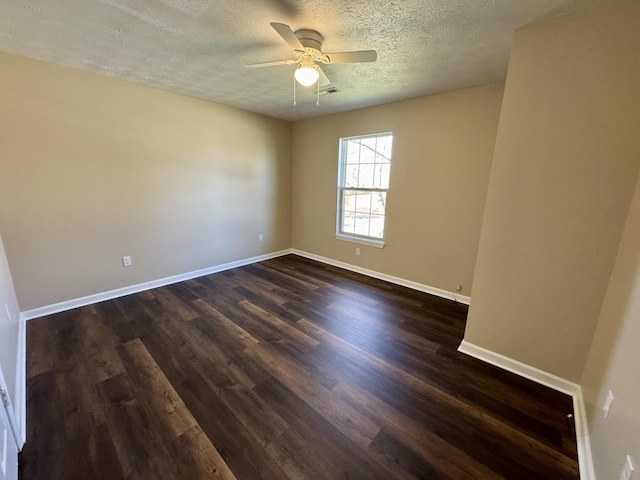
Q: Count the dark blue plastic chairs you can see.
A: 0